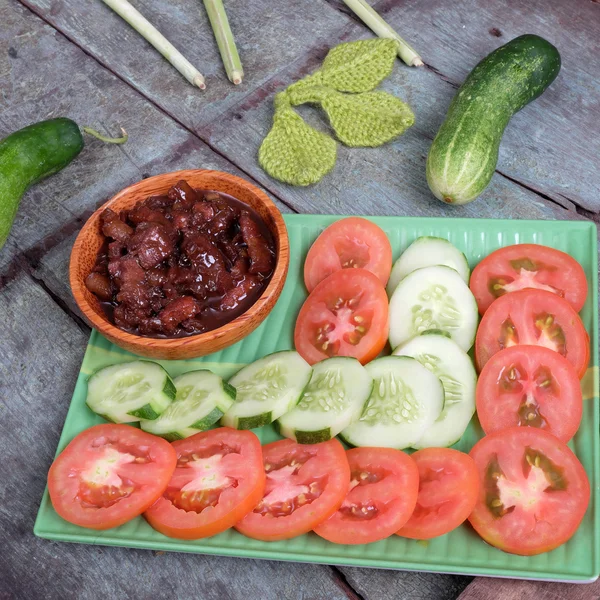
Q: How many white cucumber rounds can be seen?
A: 8